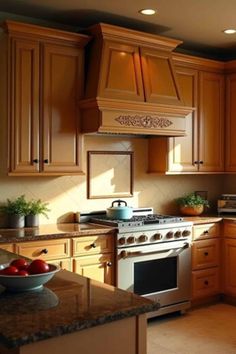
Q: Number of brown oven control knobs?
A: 7